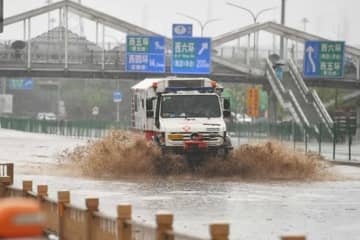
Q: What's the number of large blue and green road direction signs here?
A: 3